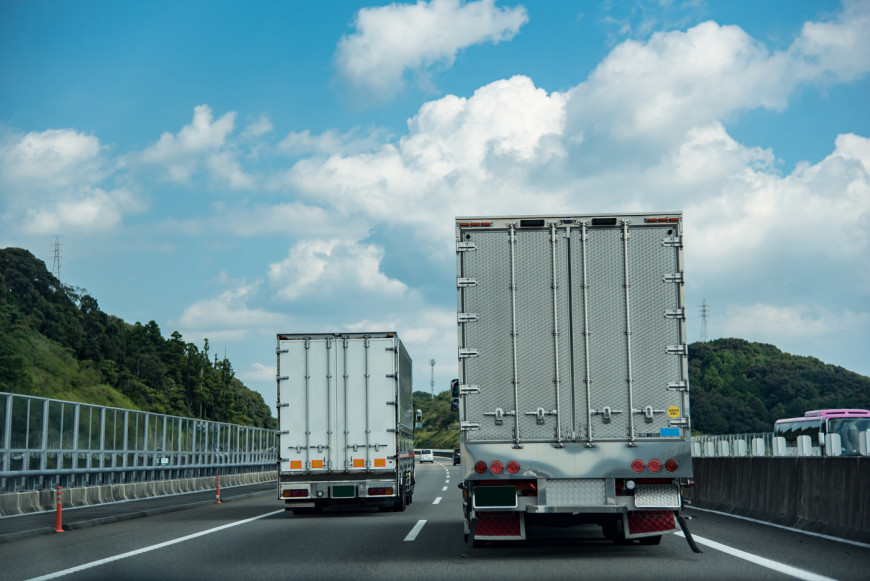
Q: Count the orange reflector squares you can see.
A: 4